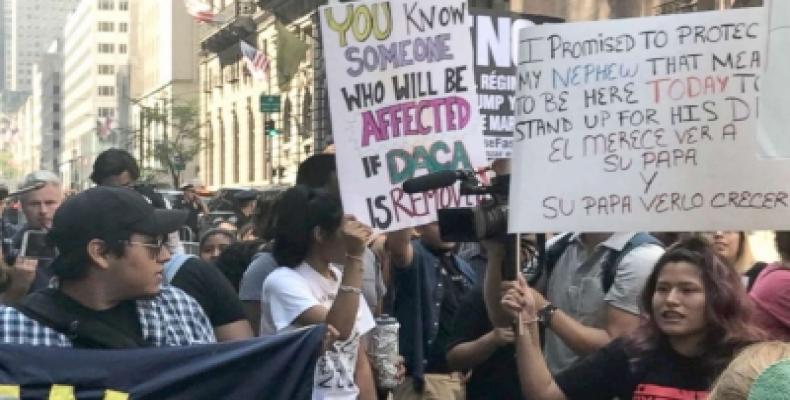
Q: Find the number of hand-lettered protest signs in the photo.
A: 2